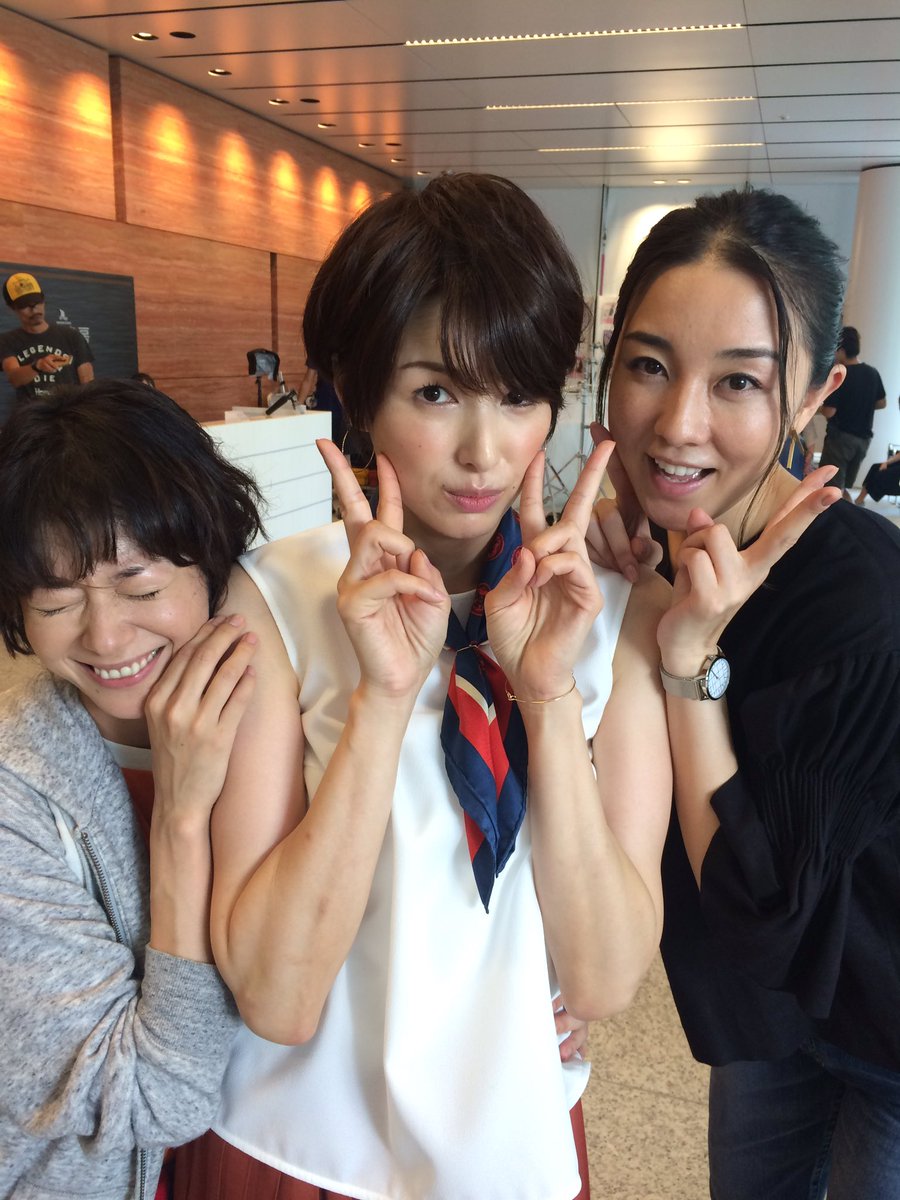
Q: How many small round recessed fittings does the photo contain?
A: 12